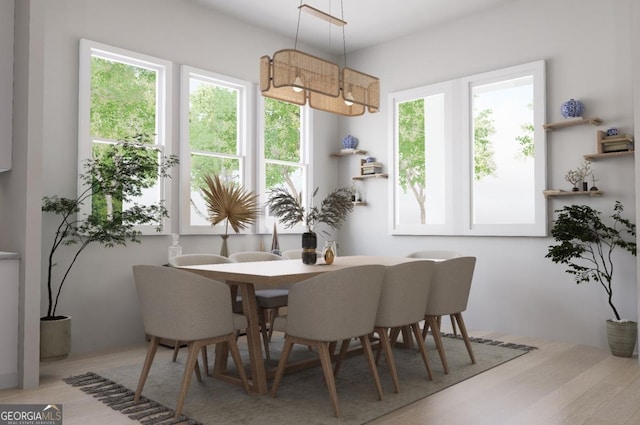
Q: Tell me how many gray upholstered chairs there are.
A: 8